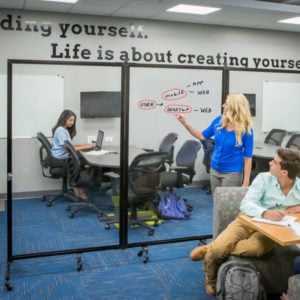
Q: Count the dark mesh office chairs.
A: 8